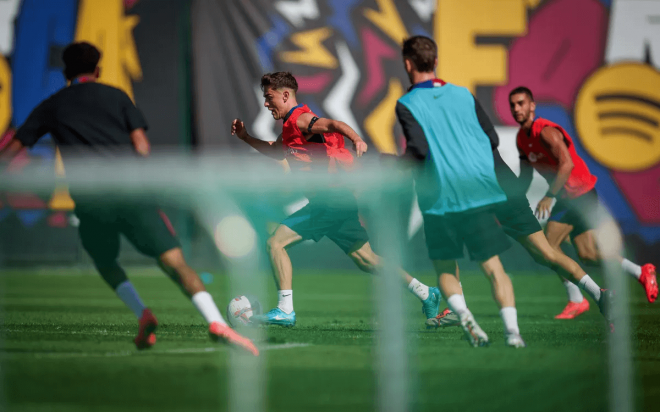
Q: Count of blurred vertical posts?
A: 3